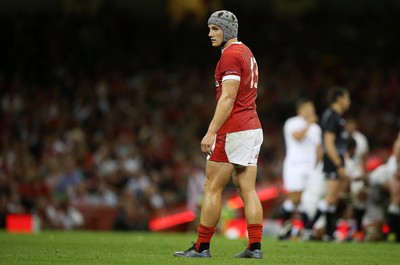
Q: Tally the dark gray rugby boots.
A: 2